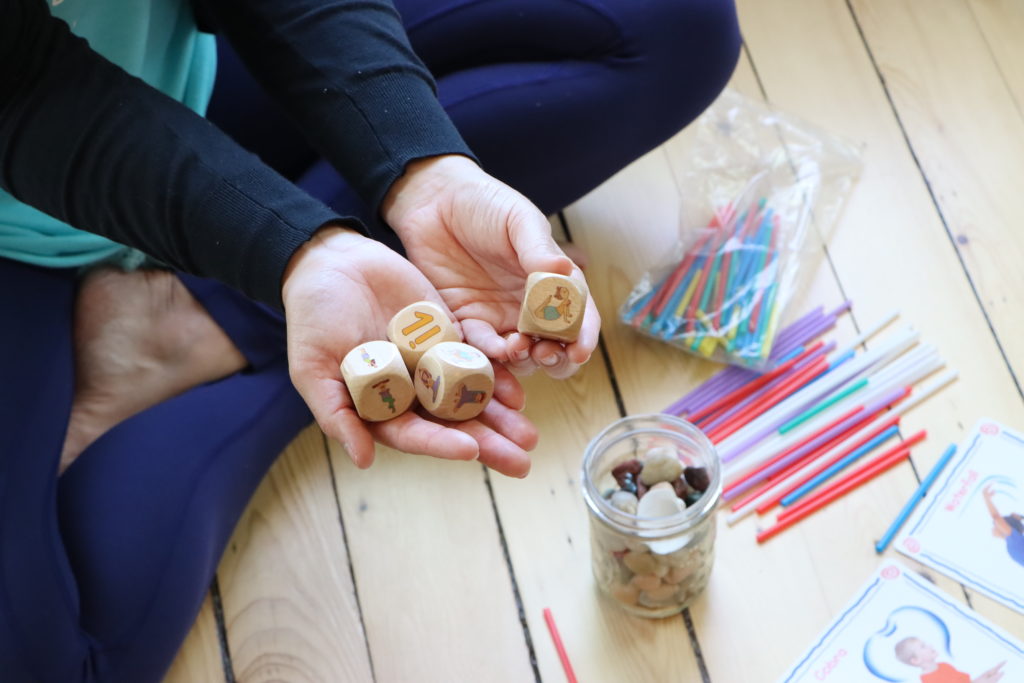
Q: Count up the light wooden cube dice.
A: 4